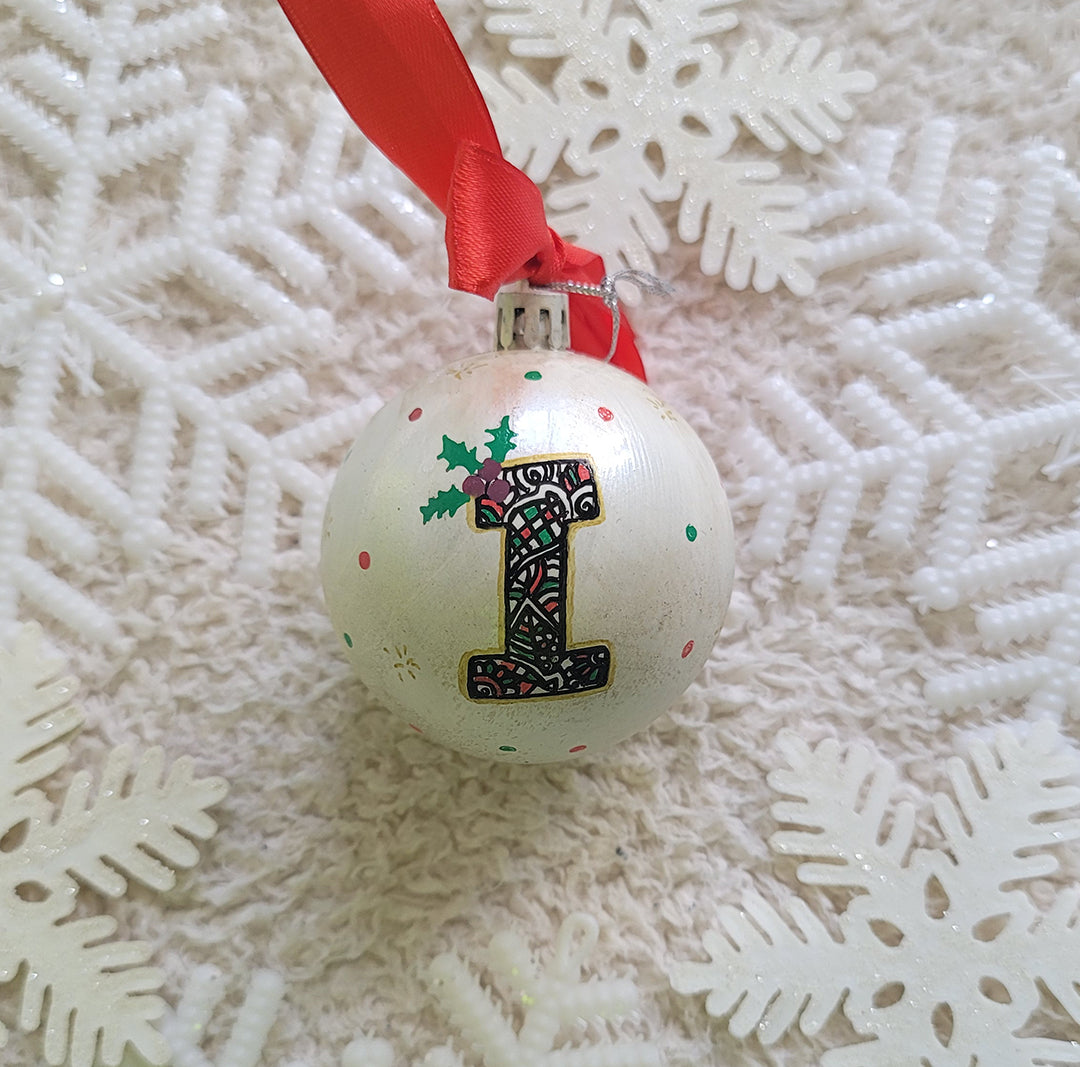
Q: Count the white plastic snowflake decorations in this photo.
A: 6